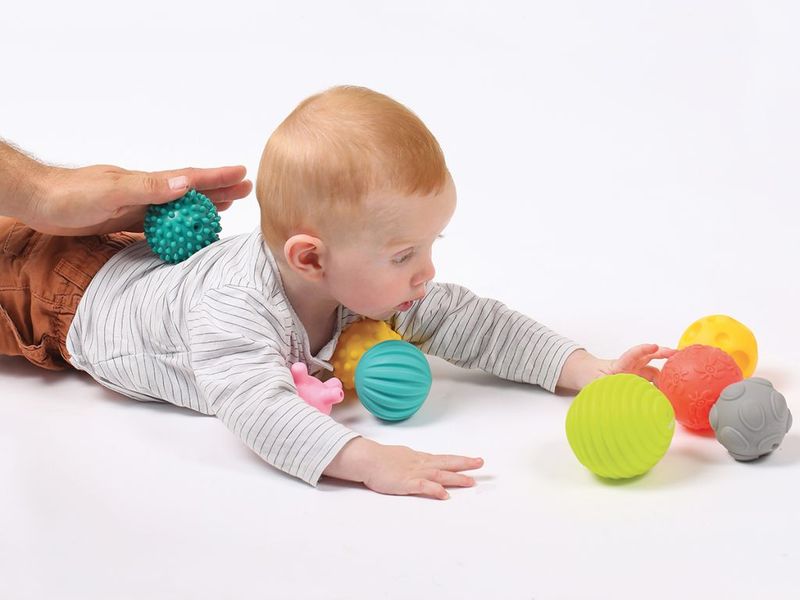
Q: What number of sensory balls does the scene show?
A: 8